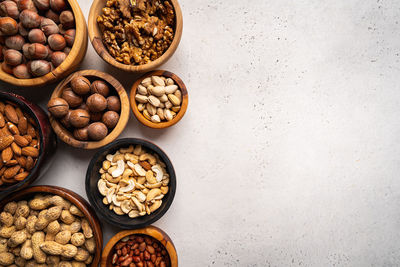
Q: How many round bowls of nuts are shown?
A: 8